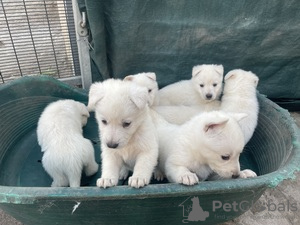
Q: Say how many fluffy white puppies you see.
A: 6